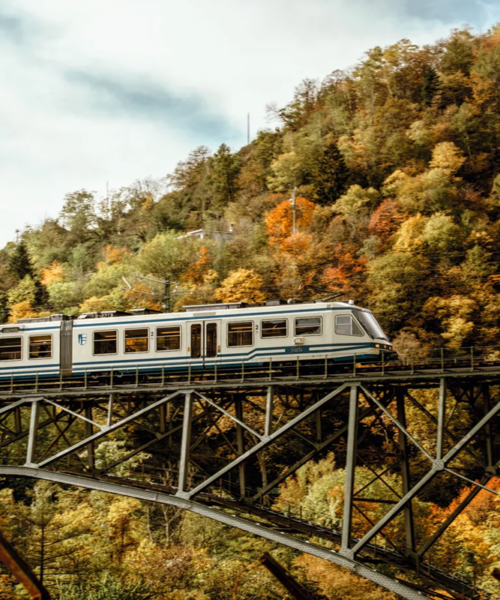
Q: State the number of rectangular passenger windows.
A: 8